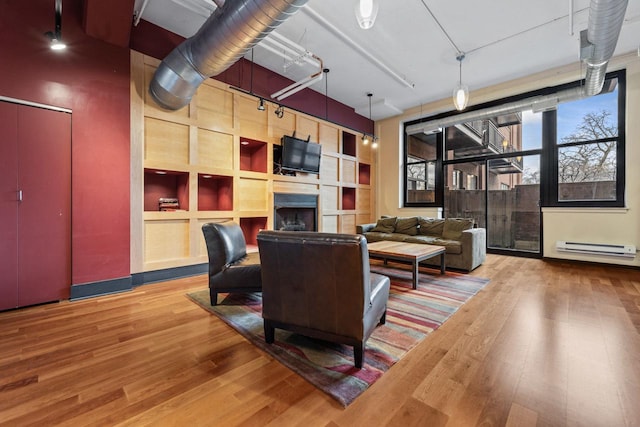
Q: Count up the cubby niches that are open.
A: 7